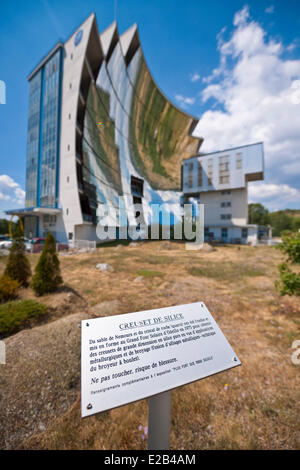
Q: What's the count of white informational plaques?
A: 1